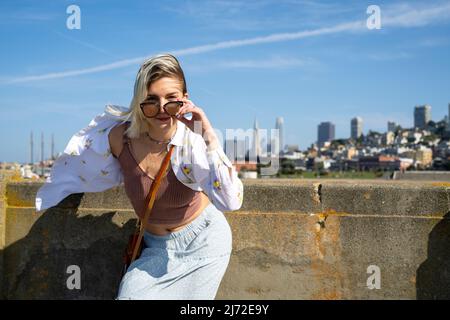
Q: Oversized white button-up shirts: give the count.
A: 1